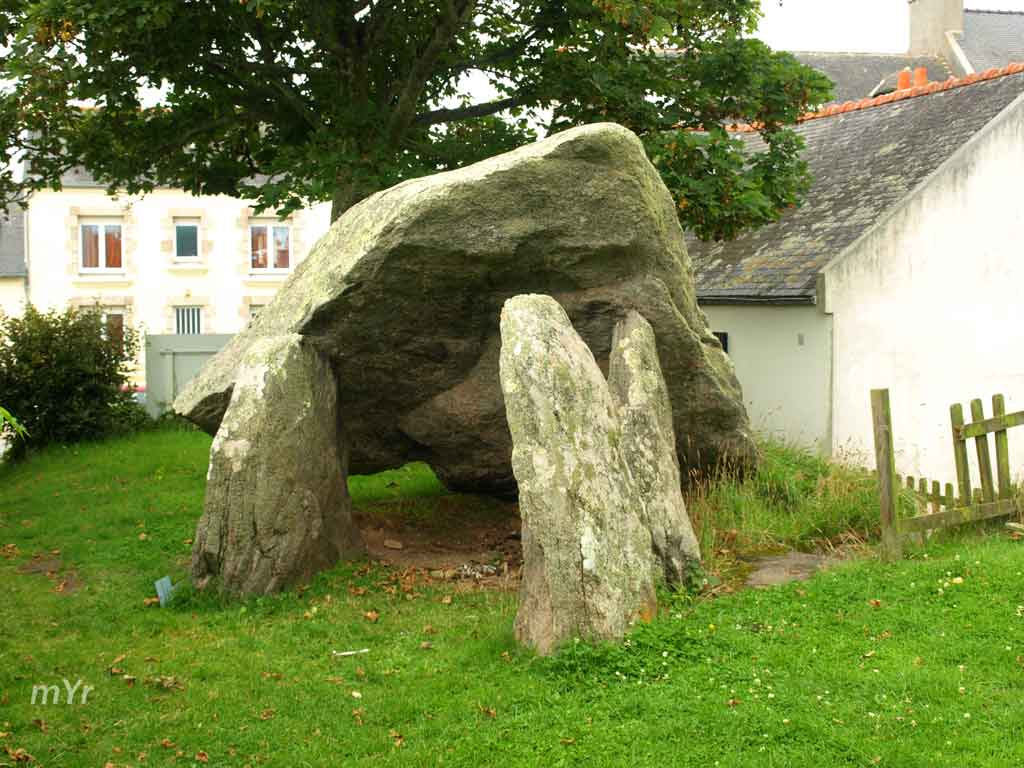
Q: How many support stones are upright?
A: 3